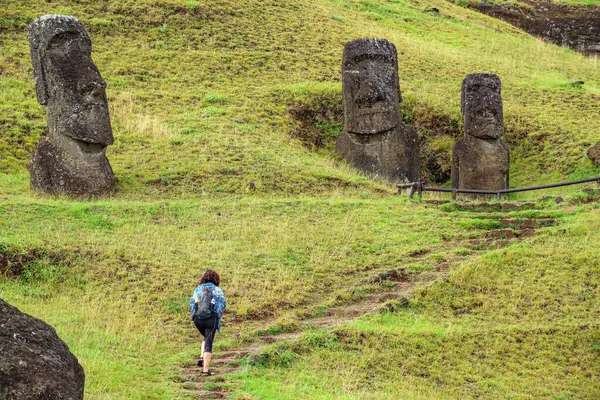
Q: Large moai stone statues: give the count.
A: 3